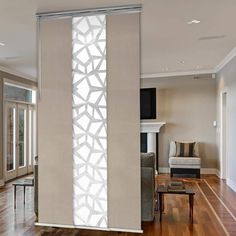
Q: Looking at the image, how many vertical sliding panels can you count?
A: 3